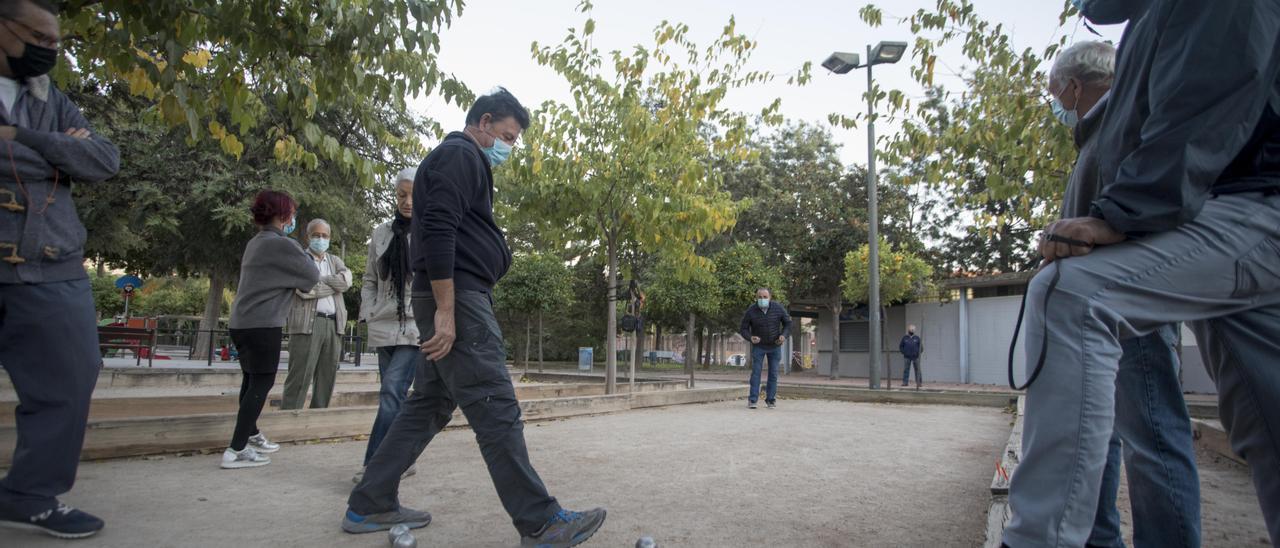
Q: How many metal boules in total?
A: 3